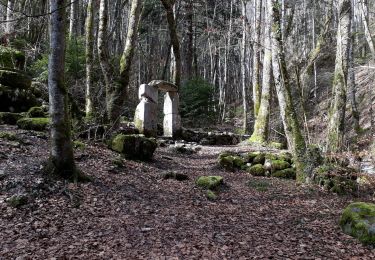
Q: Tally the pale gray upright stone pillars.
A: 2